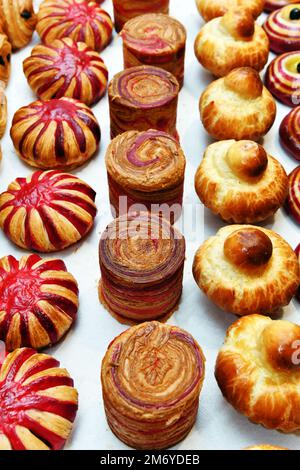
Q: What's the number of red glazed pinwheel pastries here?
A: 6